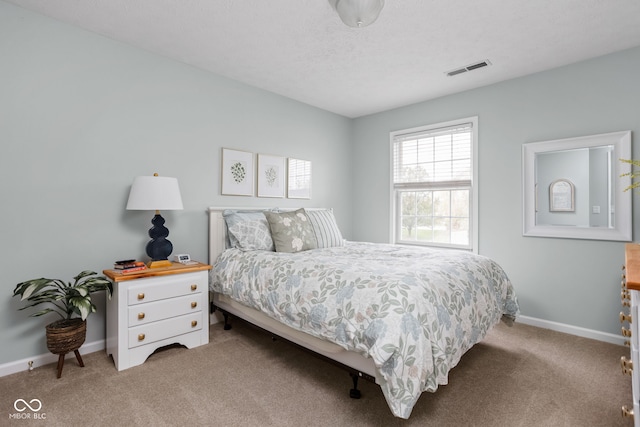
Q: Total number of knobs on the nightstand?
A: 6